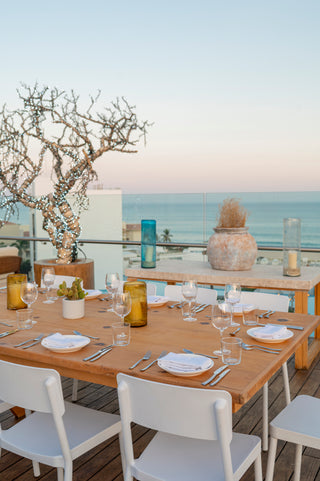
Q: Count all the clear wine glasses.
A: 7